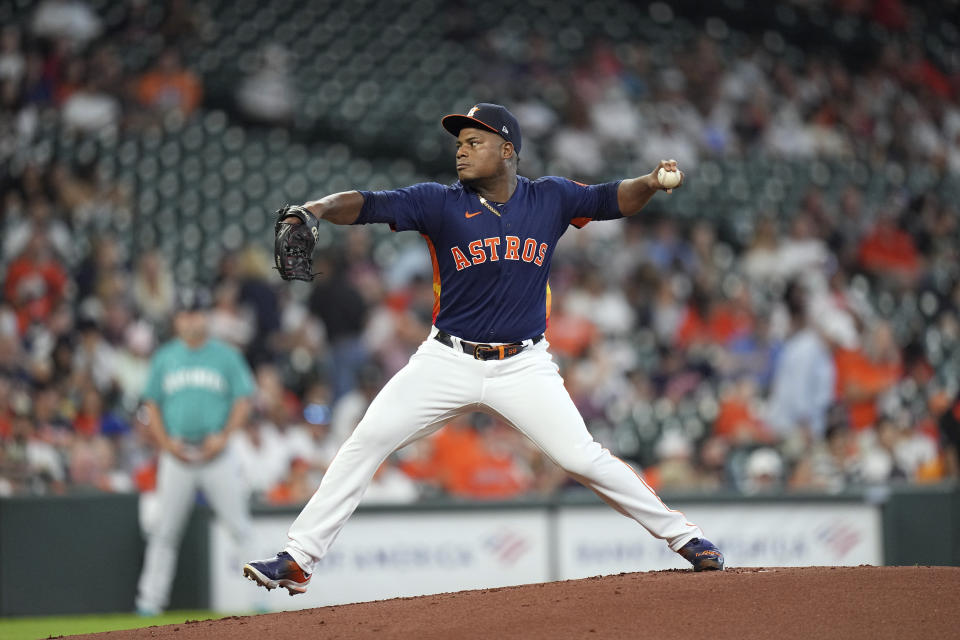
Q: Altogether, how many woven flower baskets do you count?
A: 0